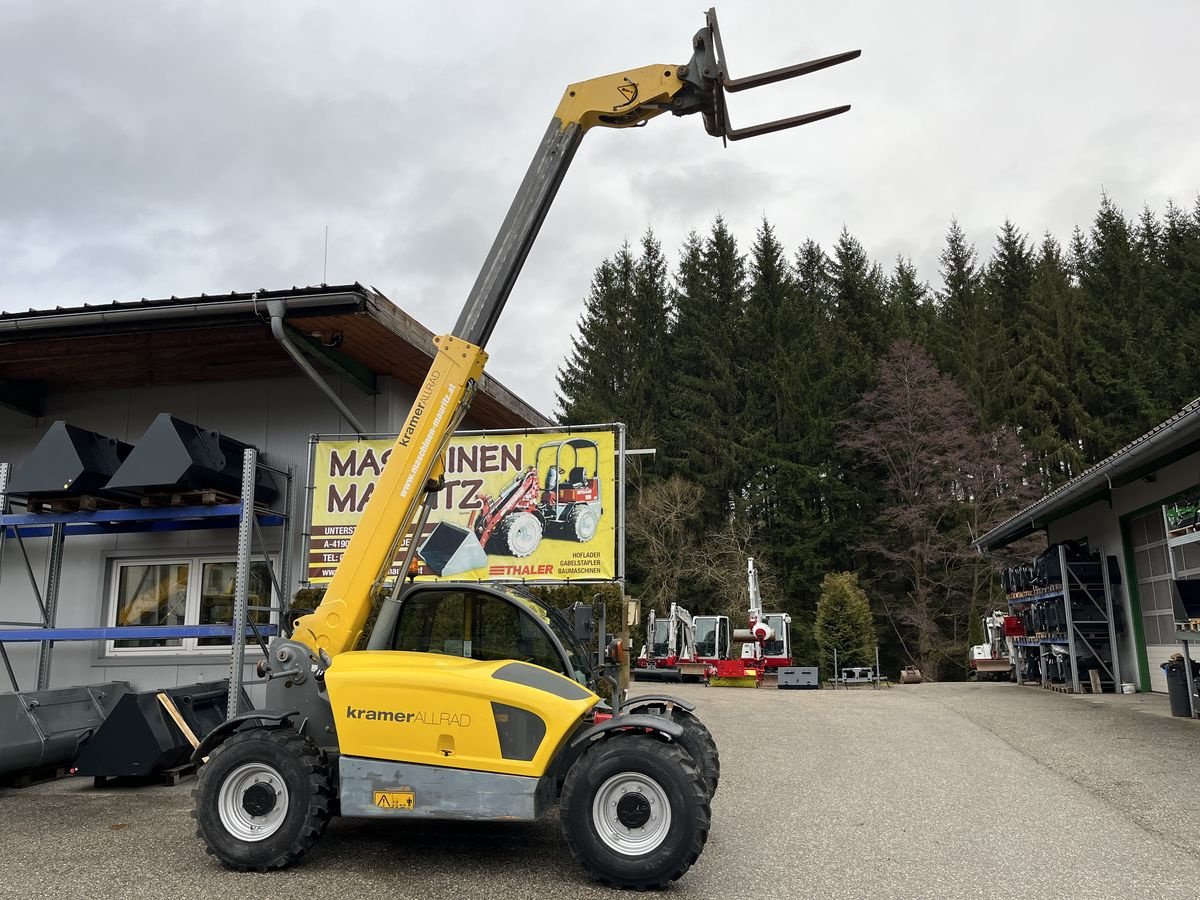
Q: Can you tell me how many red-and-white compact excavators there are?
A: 4